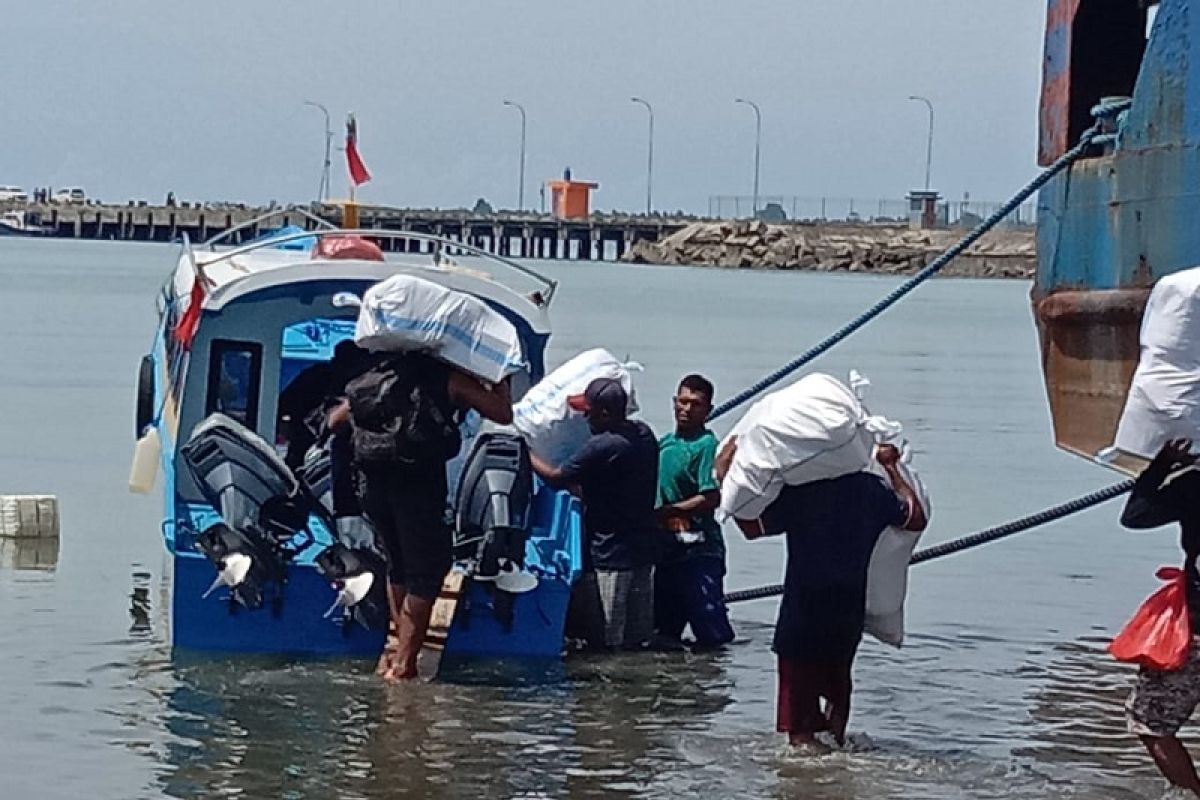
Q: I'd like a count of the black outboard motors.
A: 3